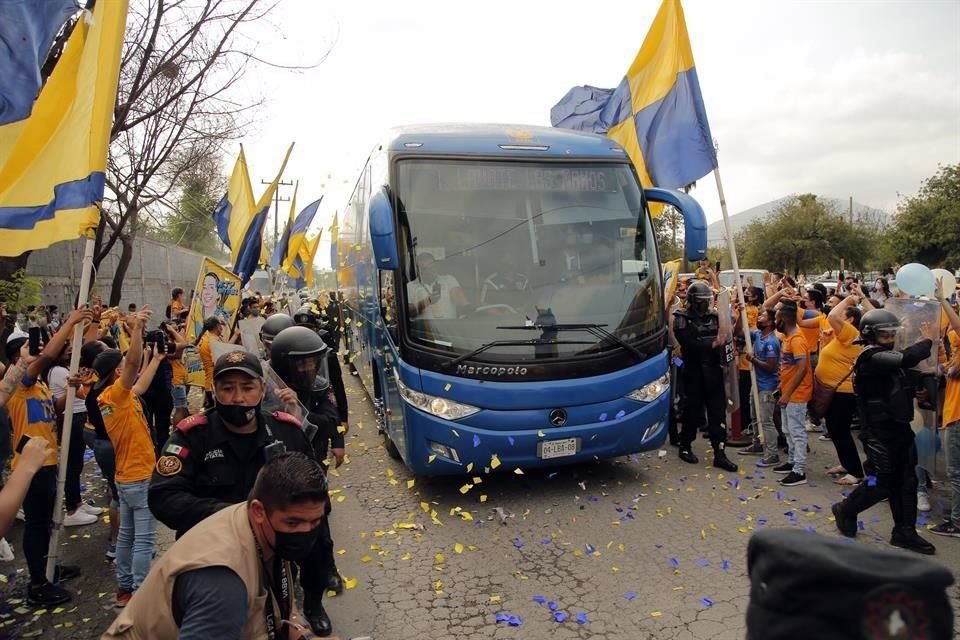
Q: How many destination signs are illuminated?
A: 1